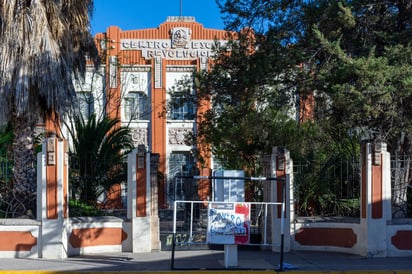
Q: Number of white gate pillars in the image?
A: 4